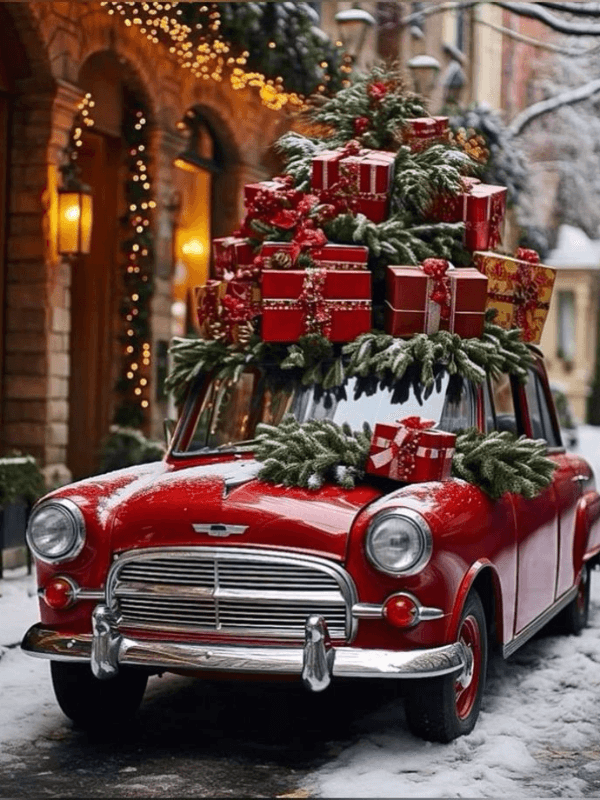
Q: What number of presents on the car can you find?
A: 11